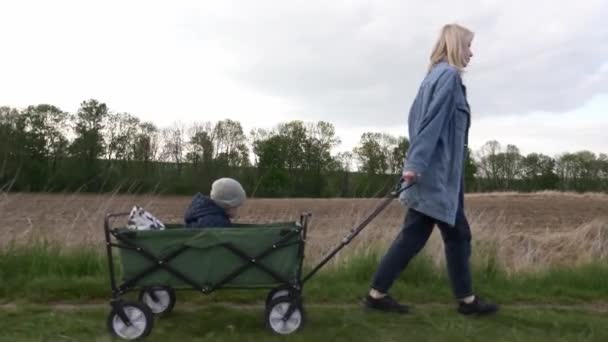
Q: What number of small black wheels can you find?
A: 4